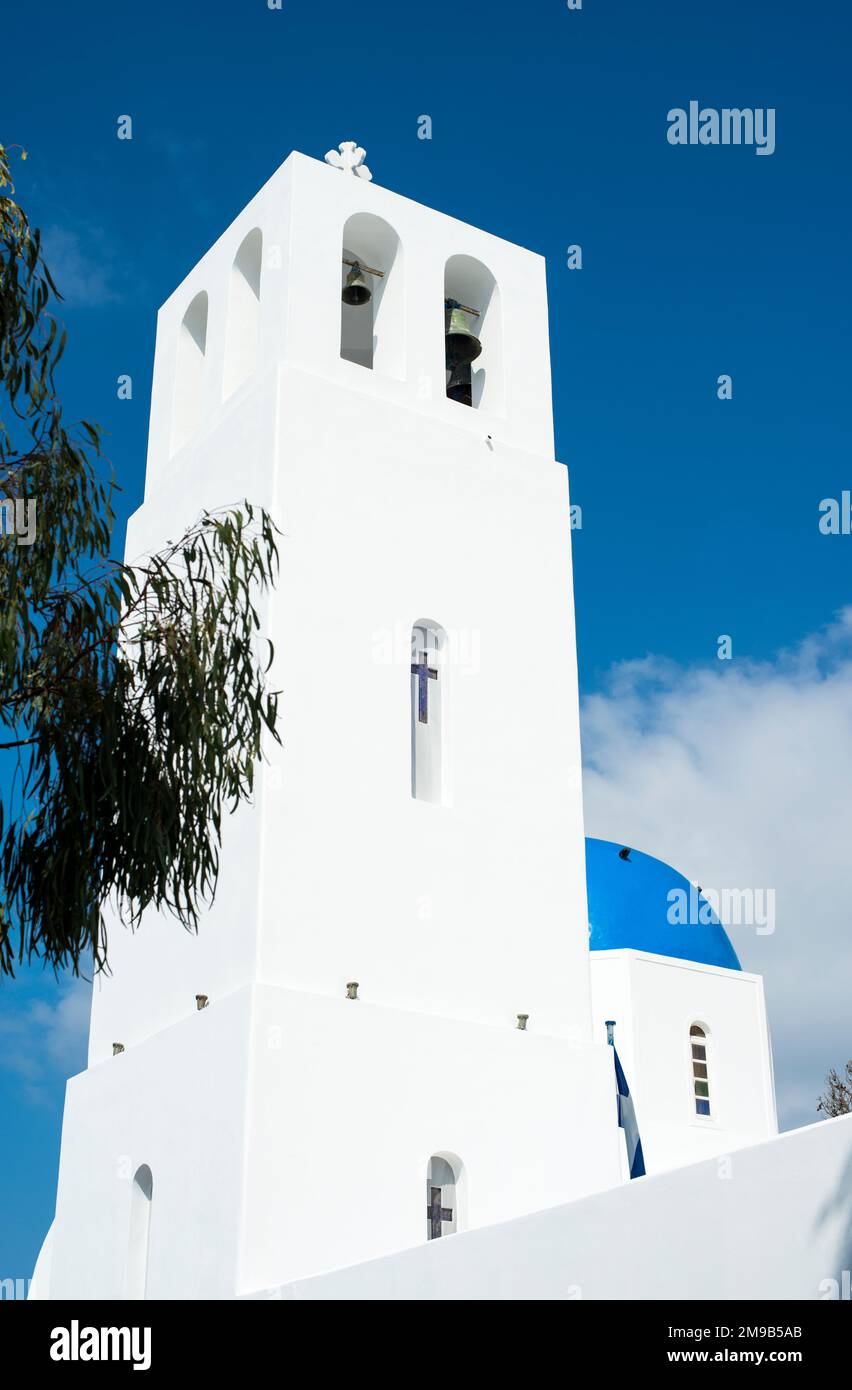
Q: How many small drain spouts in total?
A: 4